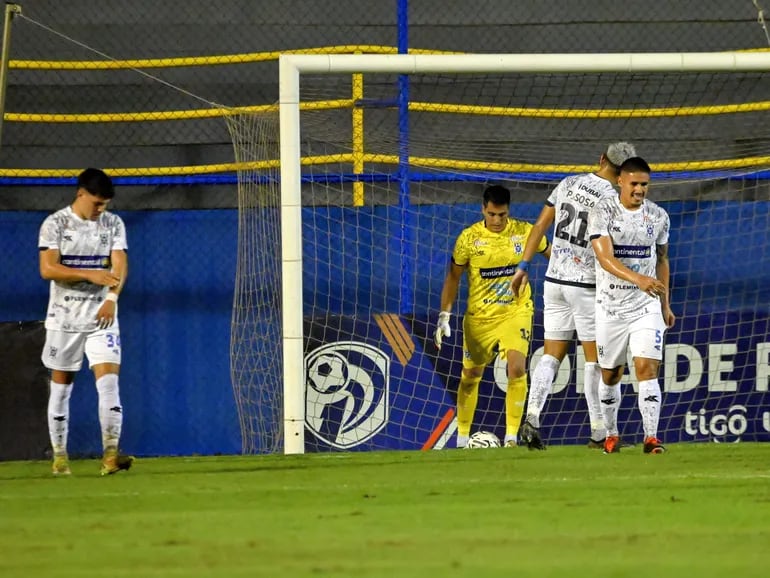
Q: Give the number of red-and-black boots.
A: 2